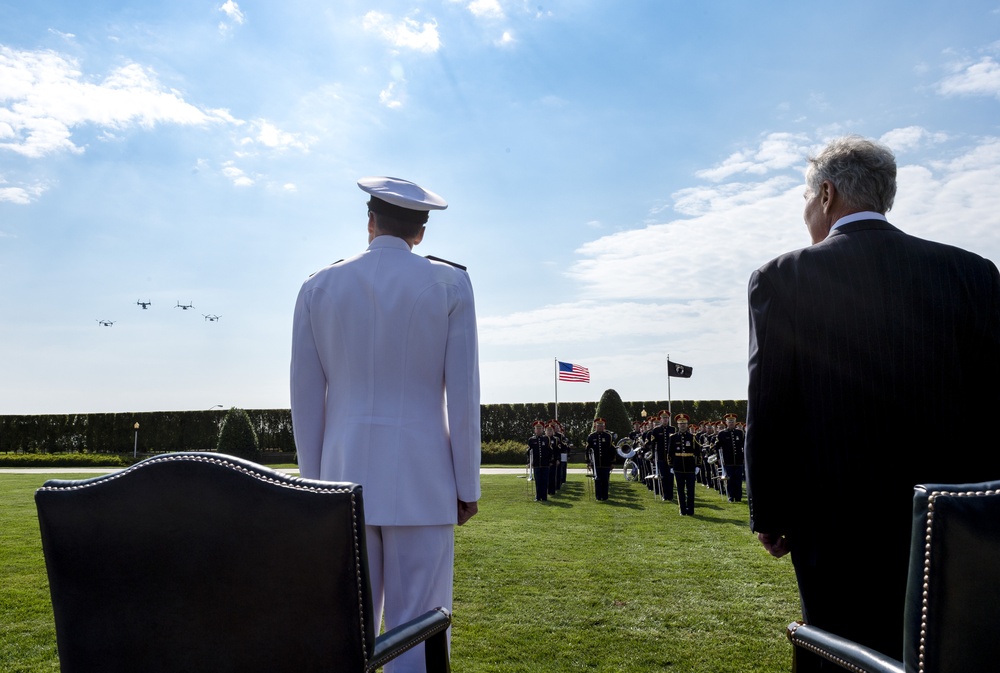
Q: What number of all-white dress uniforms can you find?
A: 1